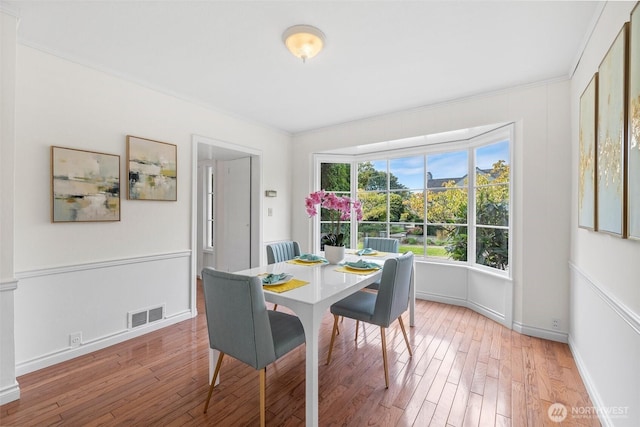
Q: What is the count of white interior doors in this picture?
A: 1